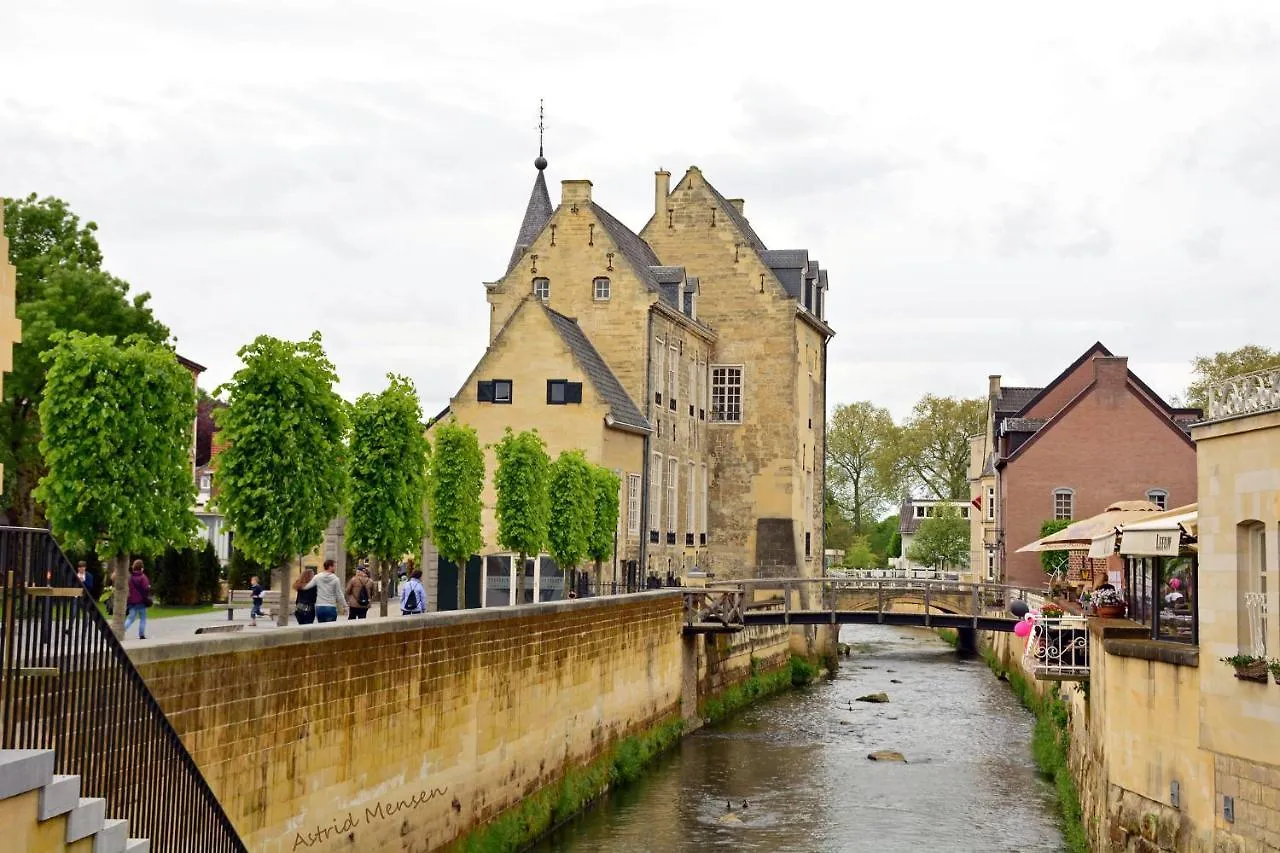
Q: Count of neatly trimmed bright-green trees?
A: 7